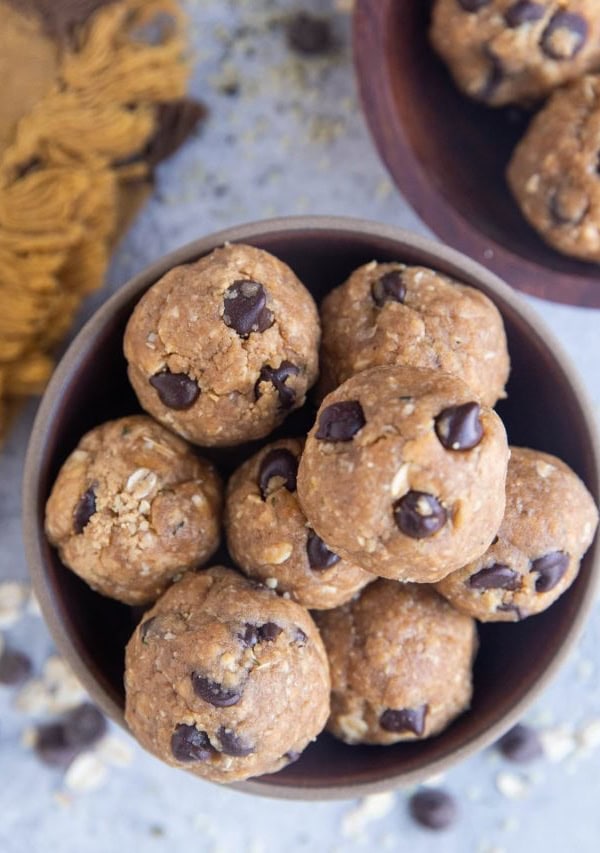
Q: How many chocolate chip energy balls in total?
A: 10